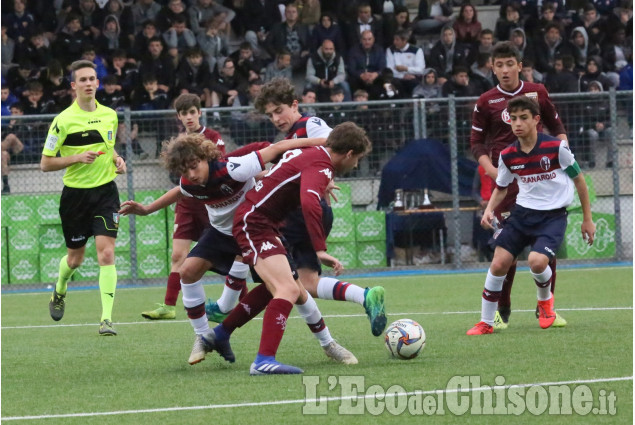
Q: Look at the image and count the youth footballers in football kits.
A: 6